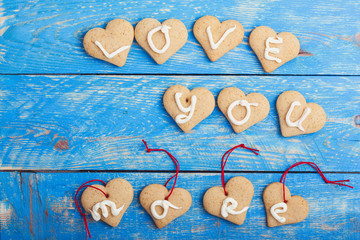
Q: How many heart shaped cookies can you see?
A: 11